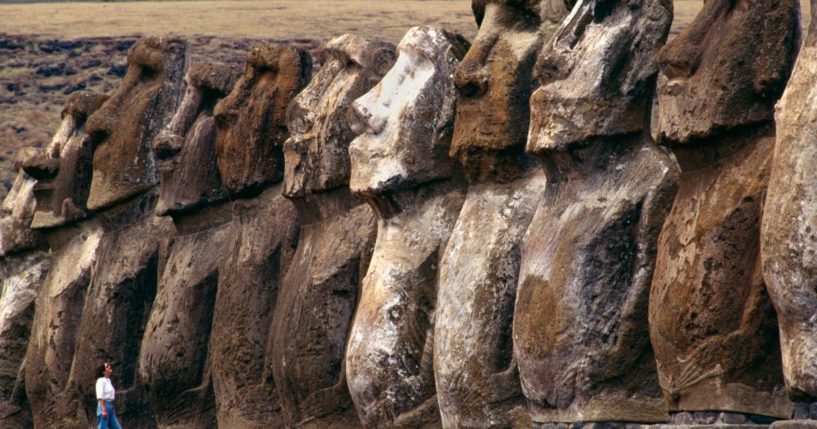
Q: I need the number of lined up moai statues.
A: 11